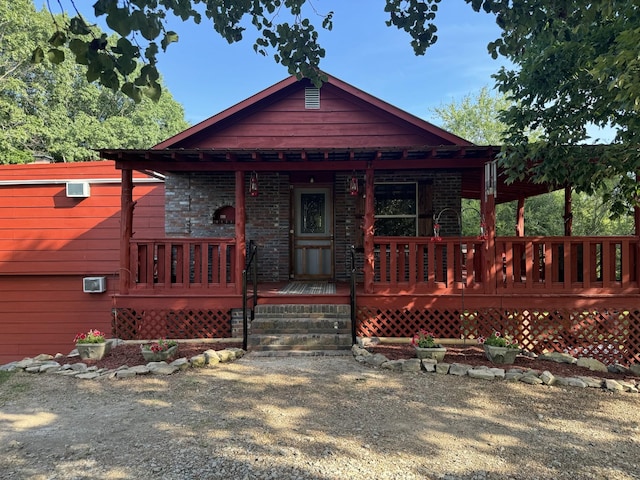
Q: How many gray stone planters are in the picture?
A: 4